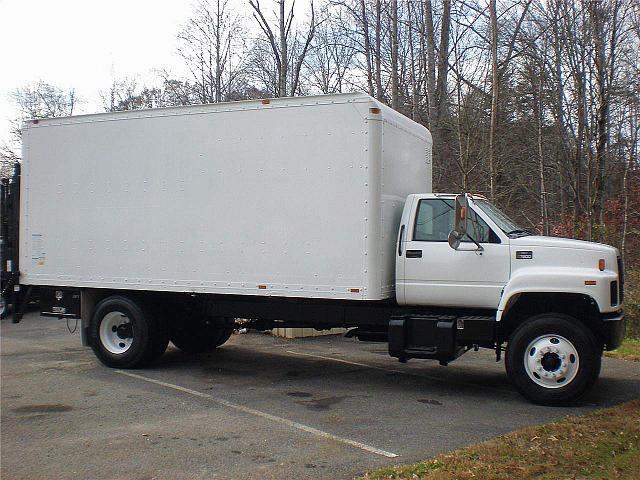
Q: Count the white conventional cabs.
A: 1